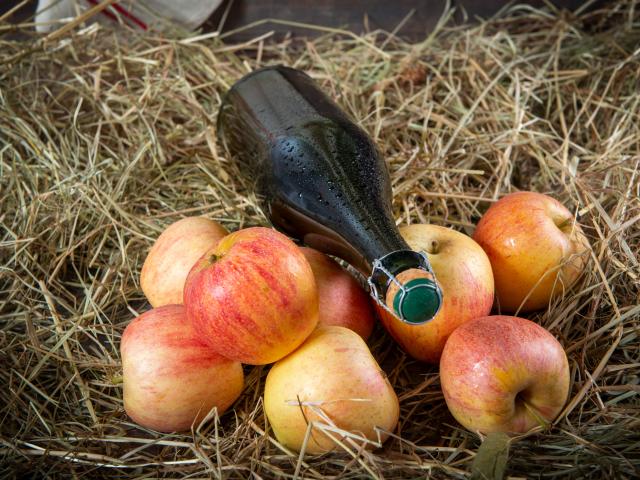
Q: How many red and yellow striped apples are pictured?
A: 8